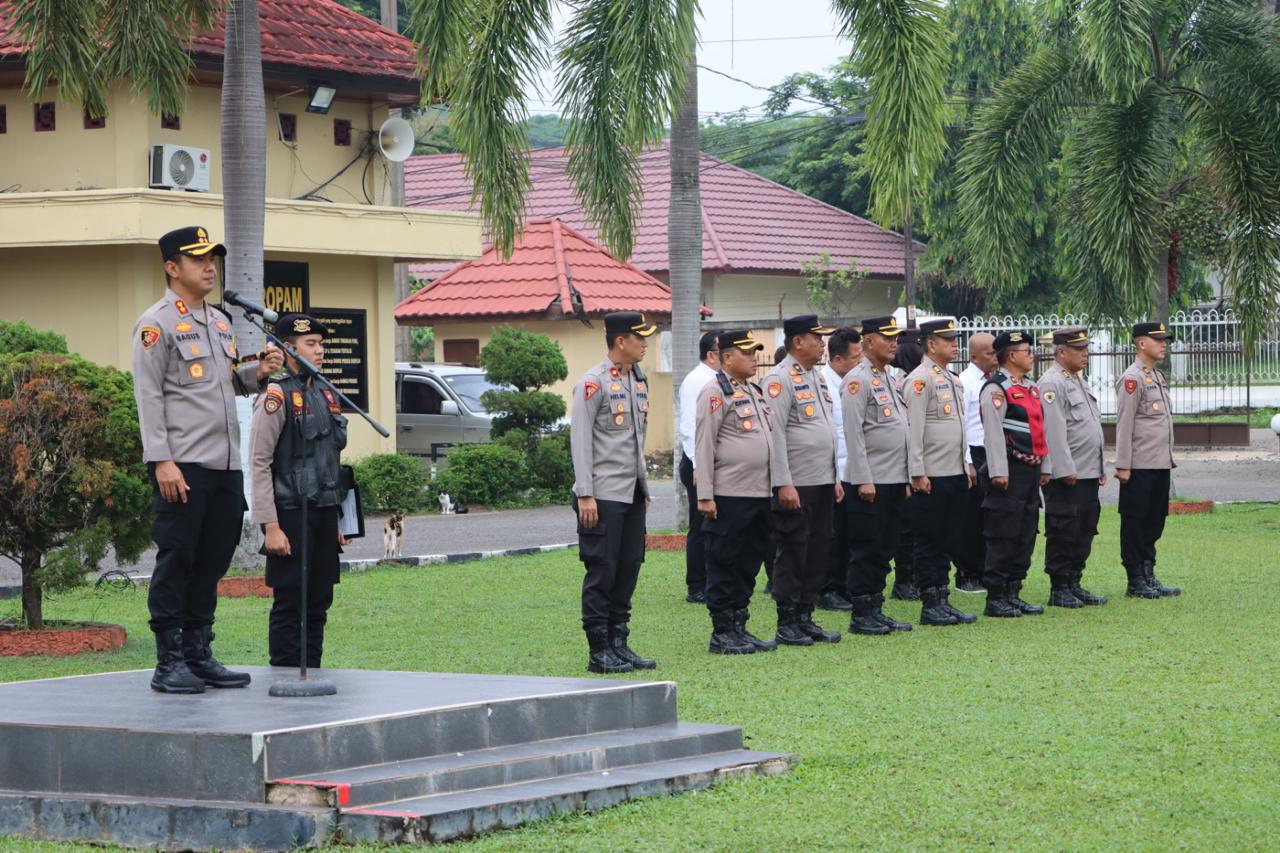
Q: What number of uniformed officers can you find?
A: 10